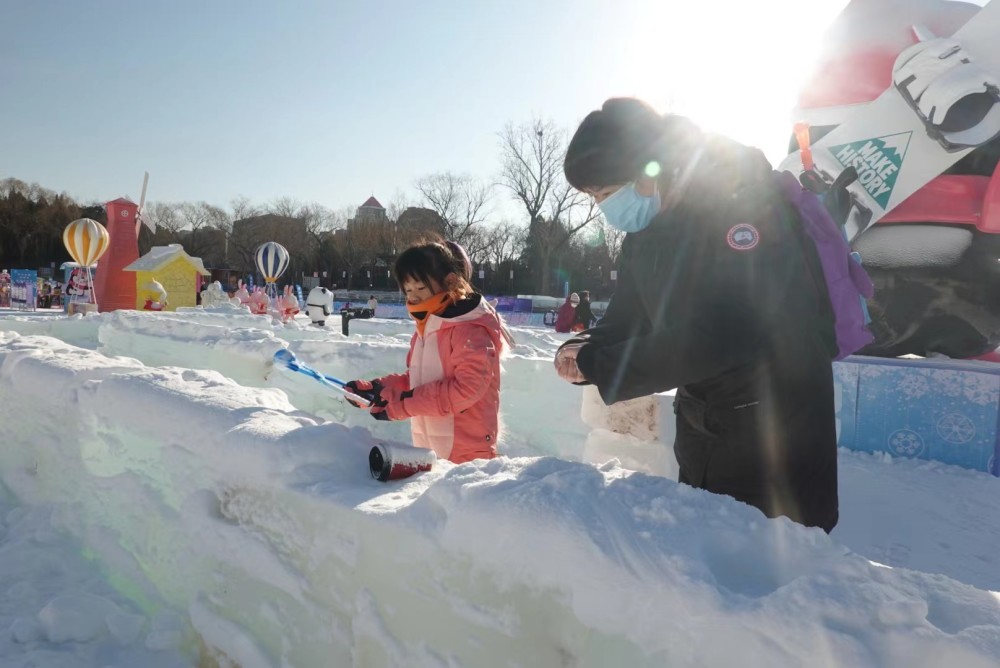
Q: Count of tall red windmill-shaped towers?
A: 1